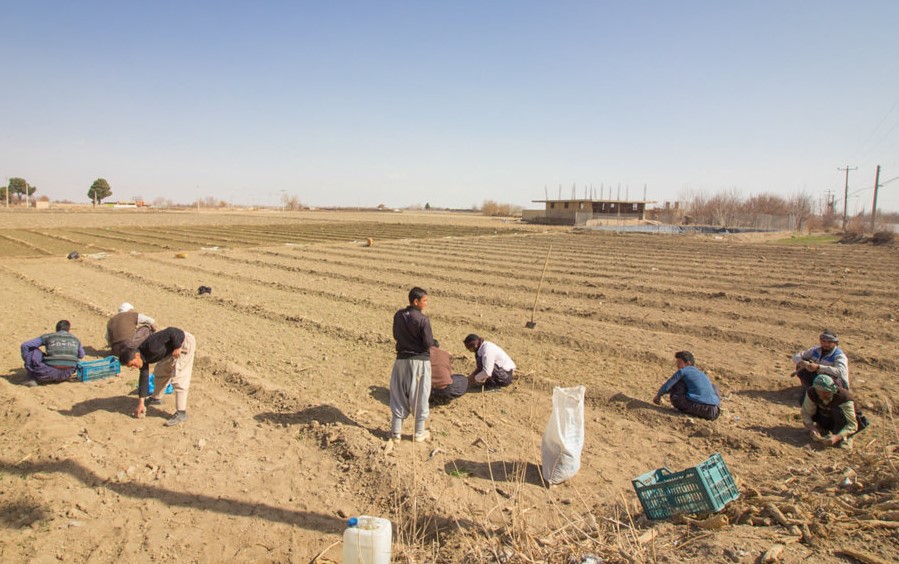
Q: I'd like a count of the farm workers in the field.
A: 9